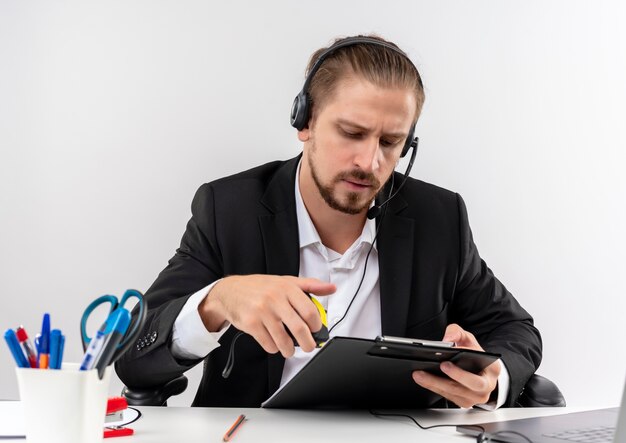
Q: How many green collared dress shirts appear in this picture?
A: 0